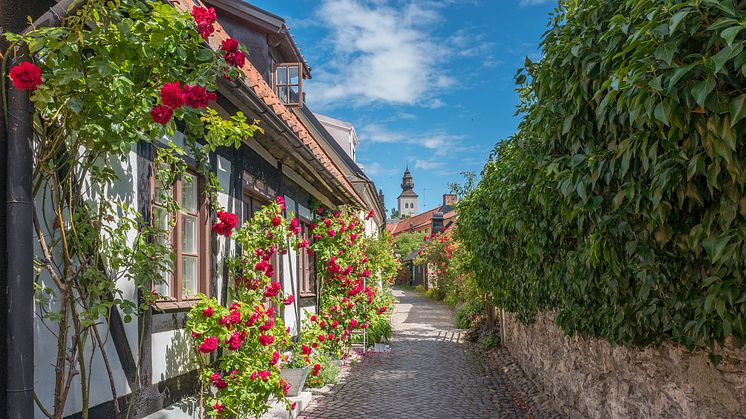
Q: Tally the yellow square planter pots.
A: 0